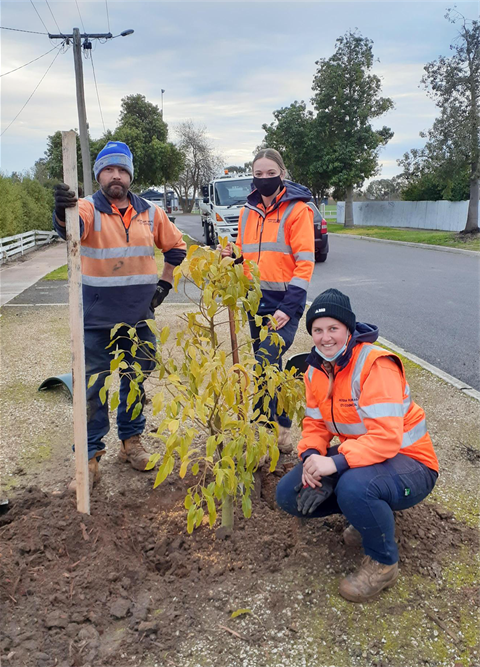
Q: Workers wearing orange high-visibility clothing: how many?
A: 3